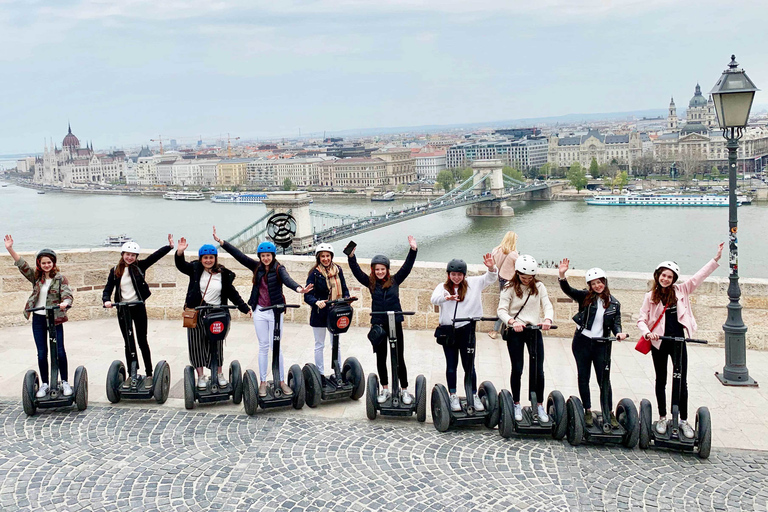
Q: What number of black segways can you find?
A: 10